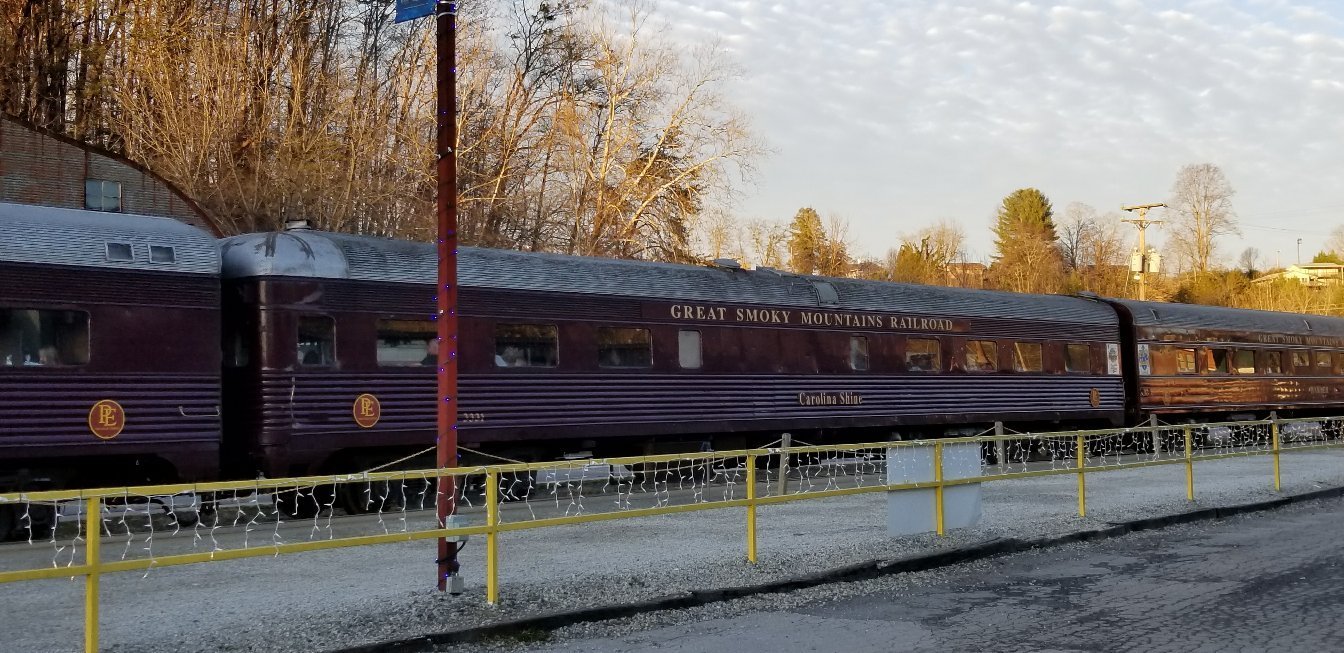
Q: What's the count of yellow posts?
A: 7